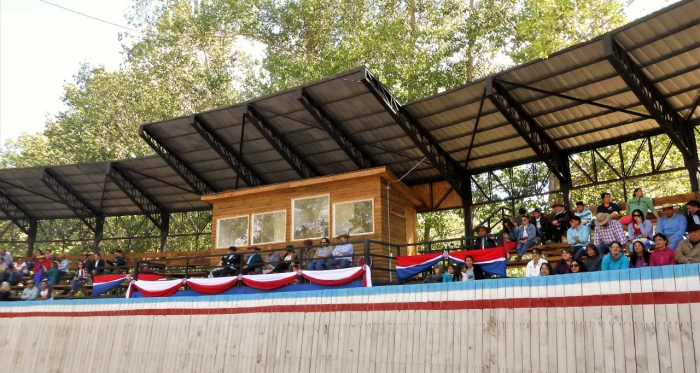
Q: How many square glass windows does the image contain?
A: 4